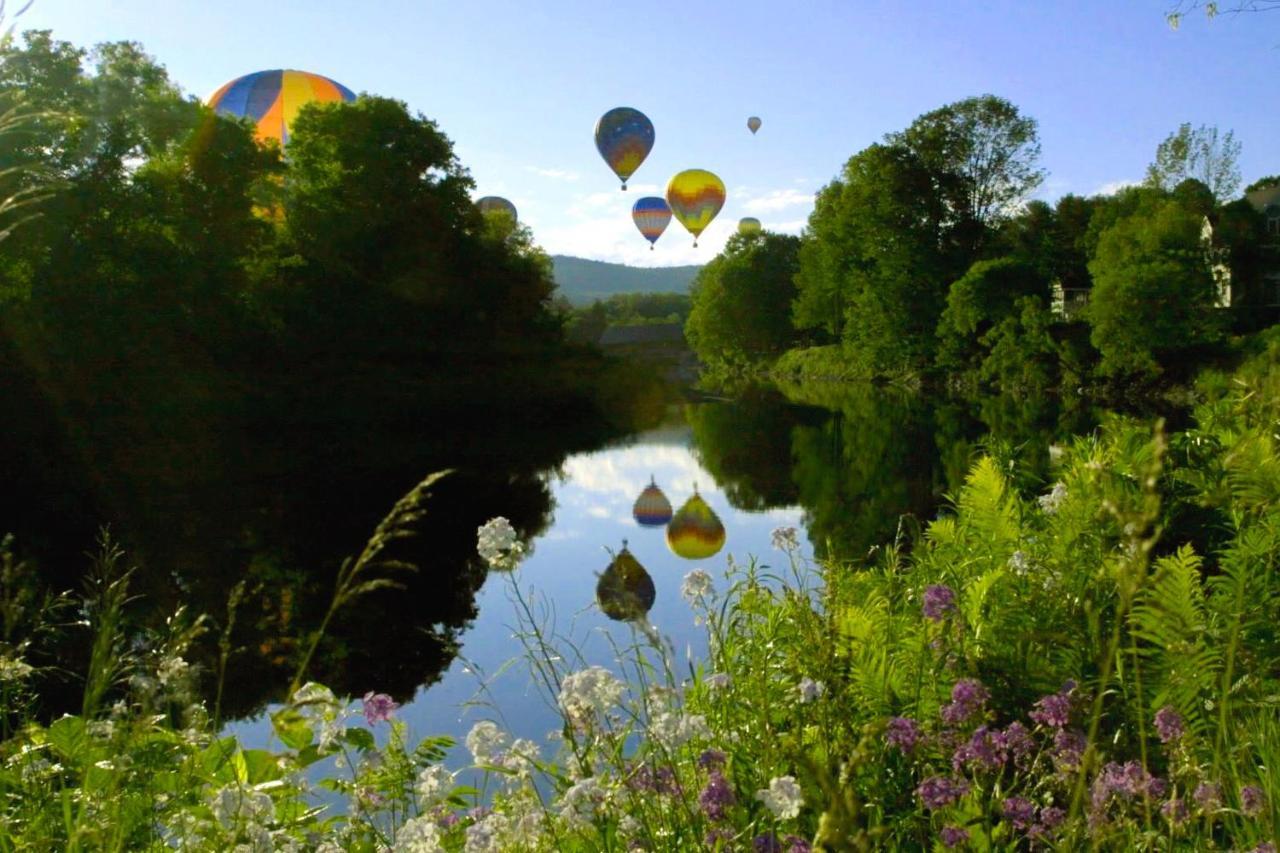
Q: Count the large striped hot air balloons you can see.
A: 1